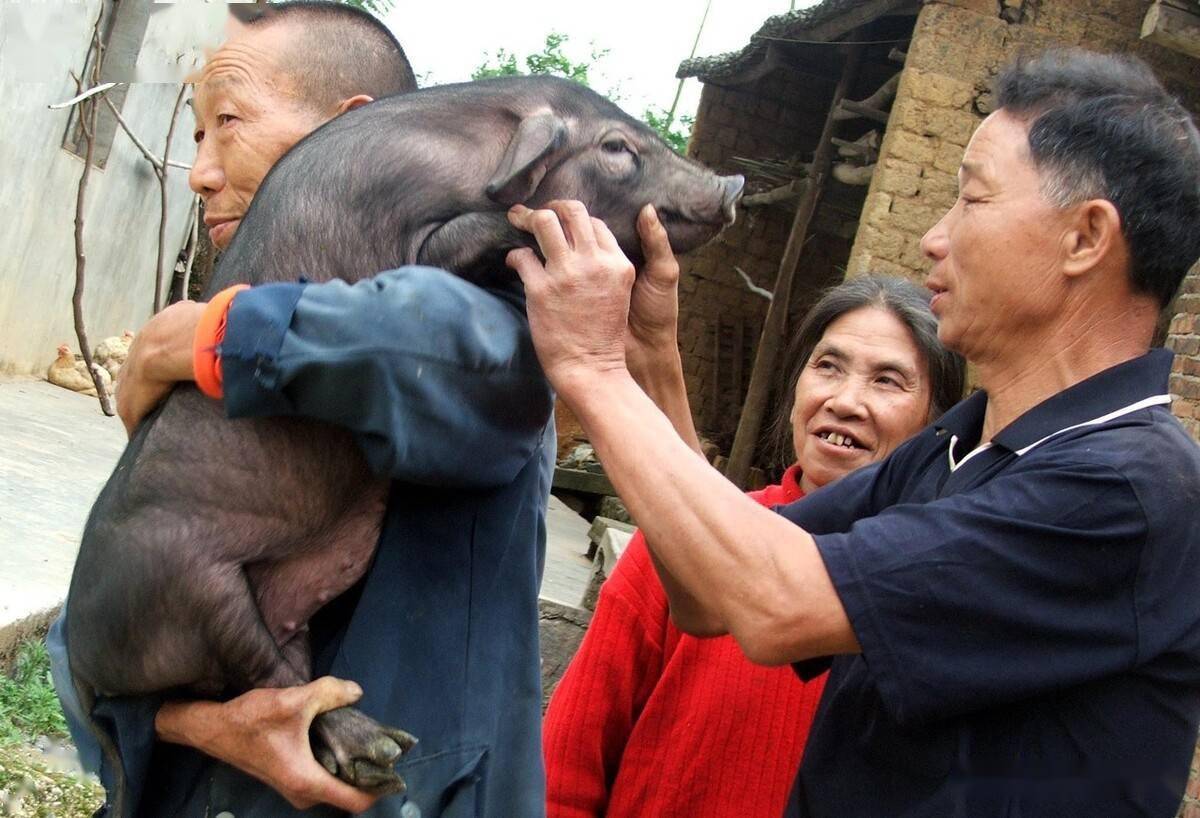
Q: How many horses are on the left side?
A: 0